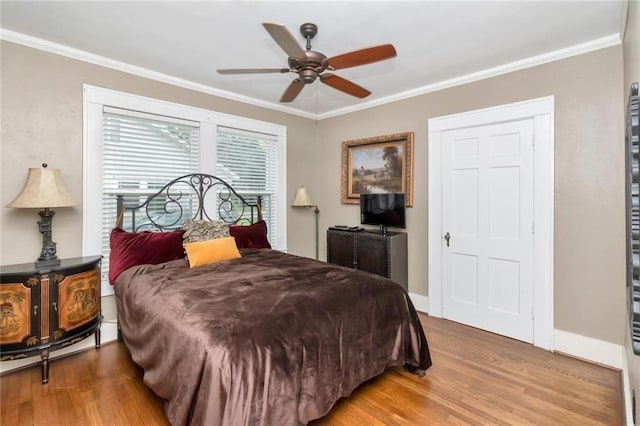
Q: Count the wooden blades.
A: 5